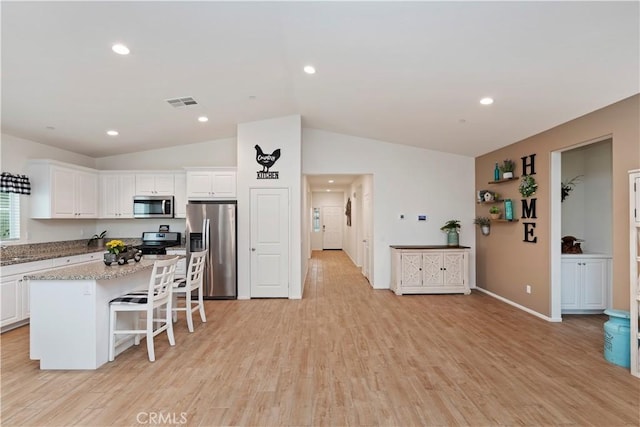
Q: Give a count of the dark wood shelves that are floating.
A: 3